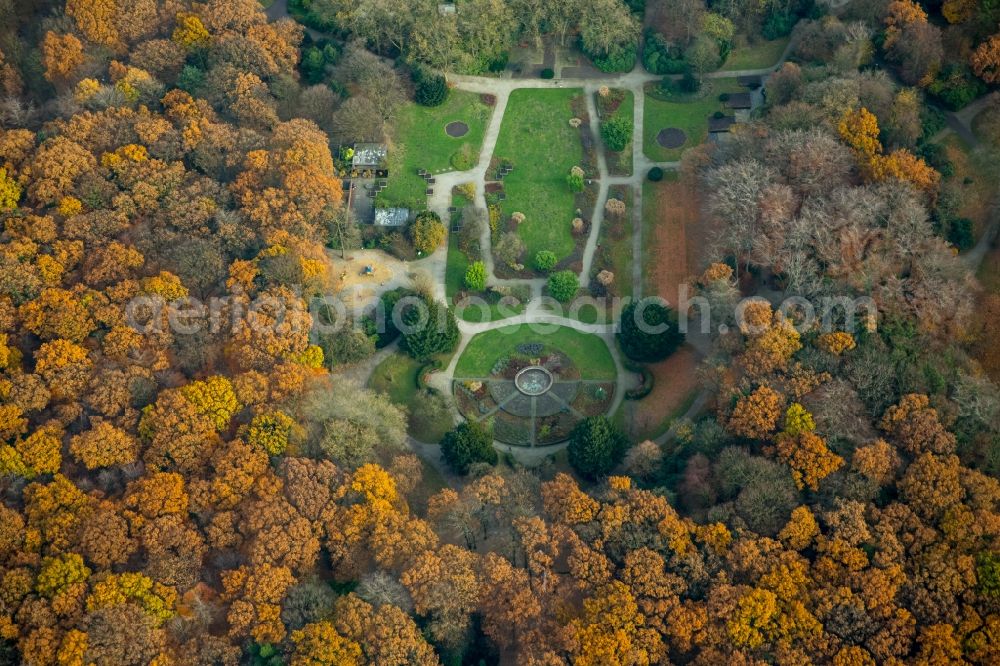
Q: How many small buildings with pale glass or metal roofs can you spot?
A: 2